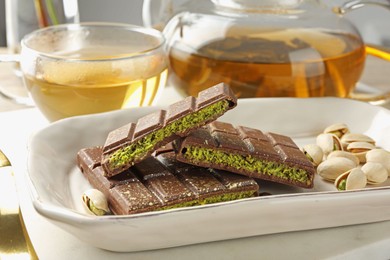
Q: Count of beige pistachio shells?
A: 11